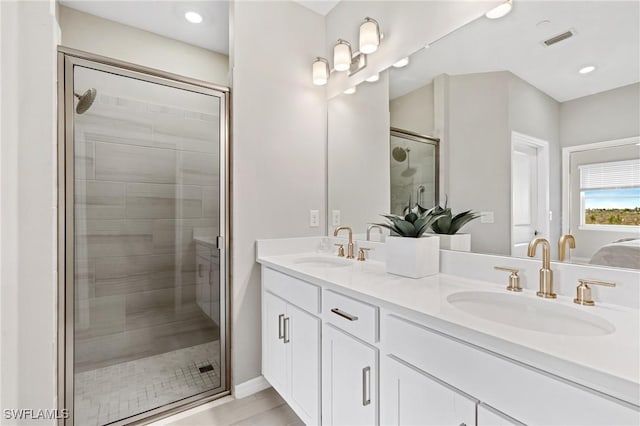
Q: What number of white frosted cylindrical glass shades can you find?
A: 3